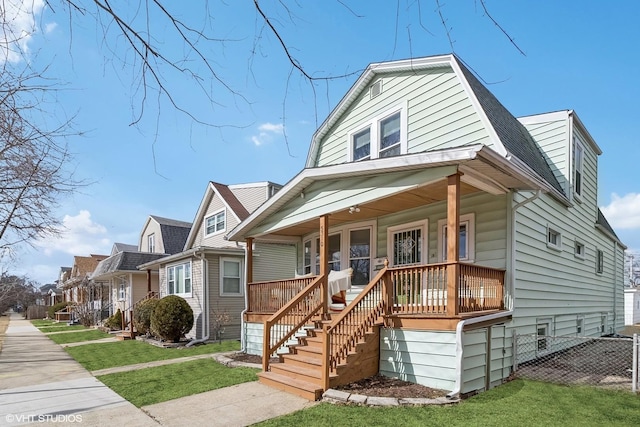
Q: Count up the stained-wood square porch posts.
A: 3